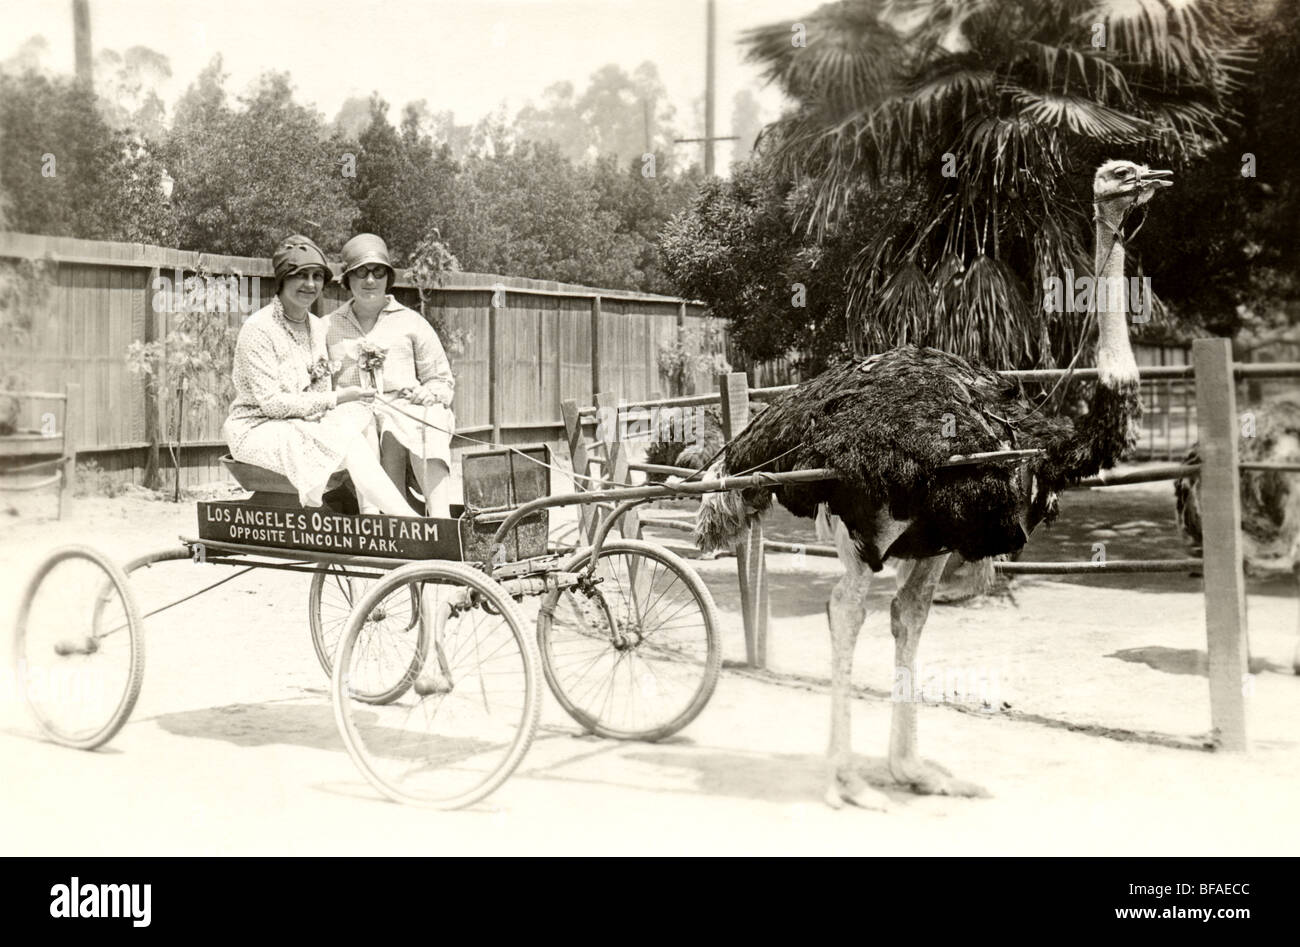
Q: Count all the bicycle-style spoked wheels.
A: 4